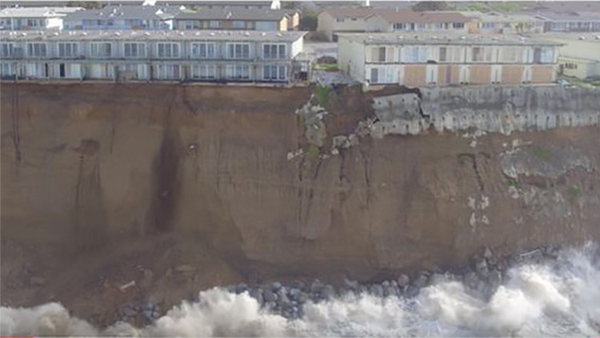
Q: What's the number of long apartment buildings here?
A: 2